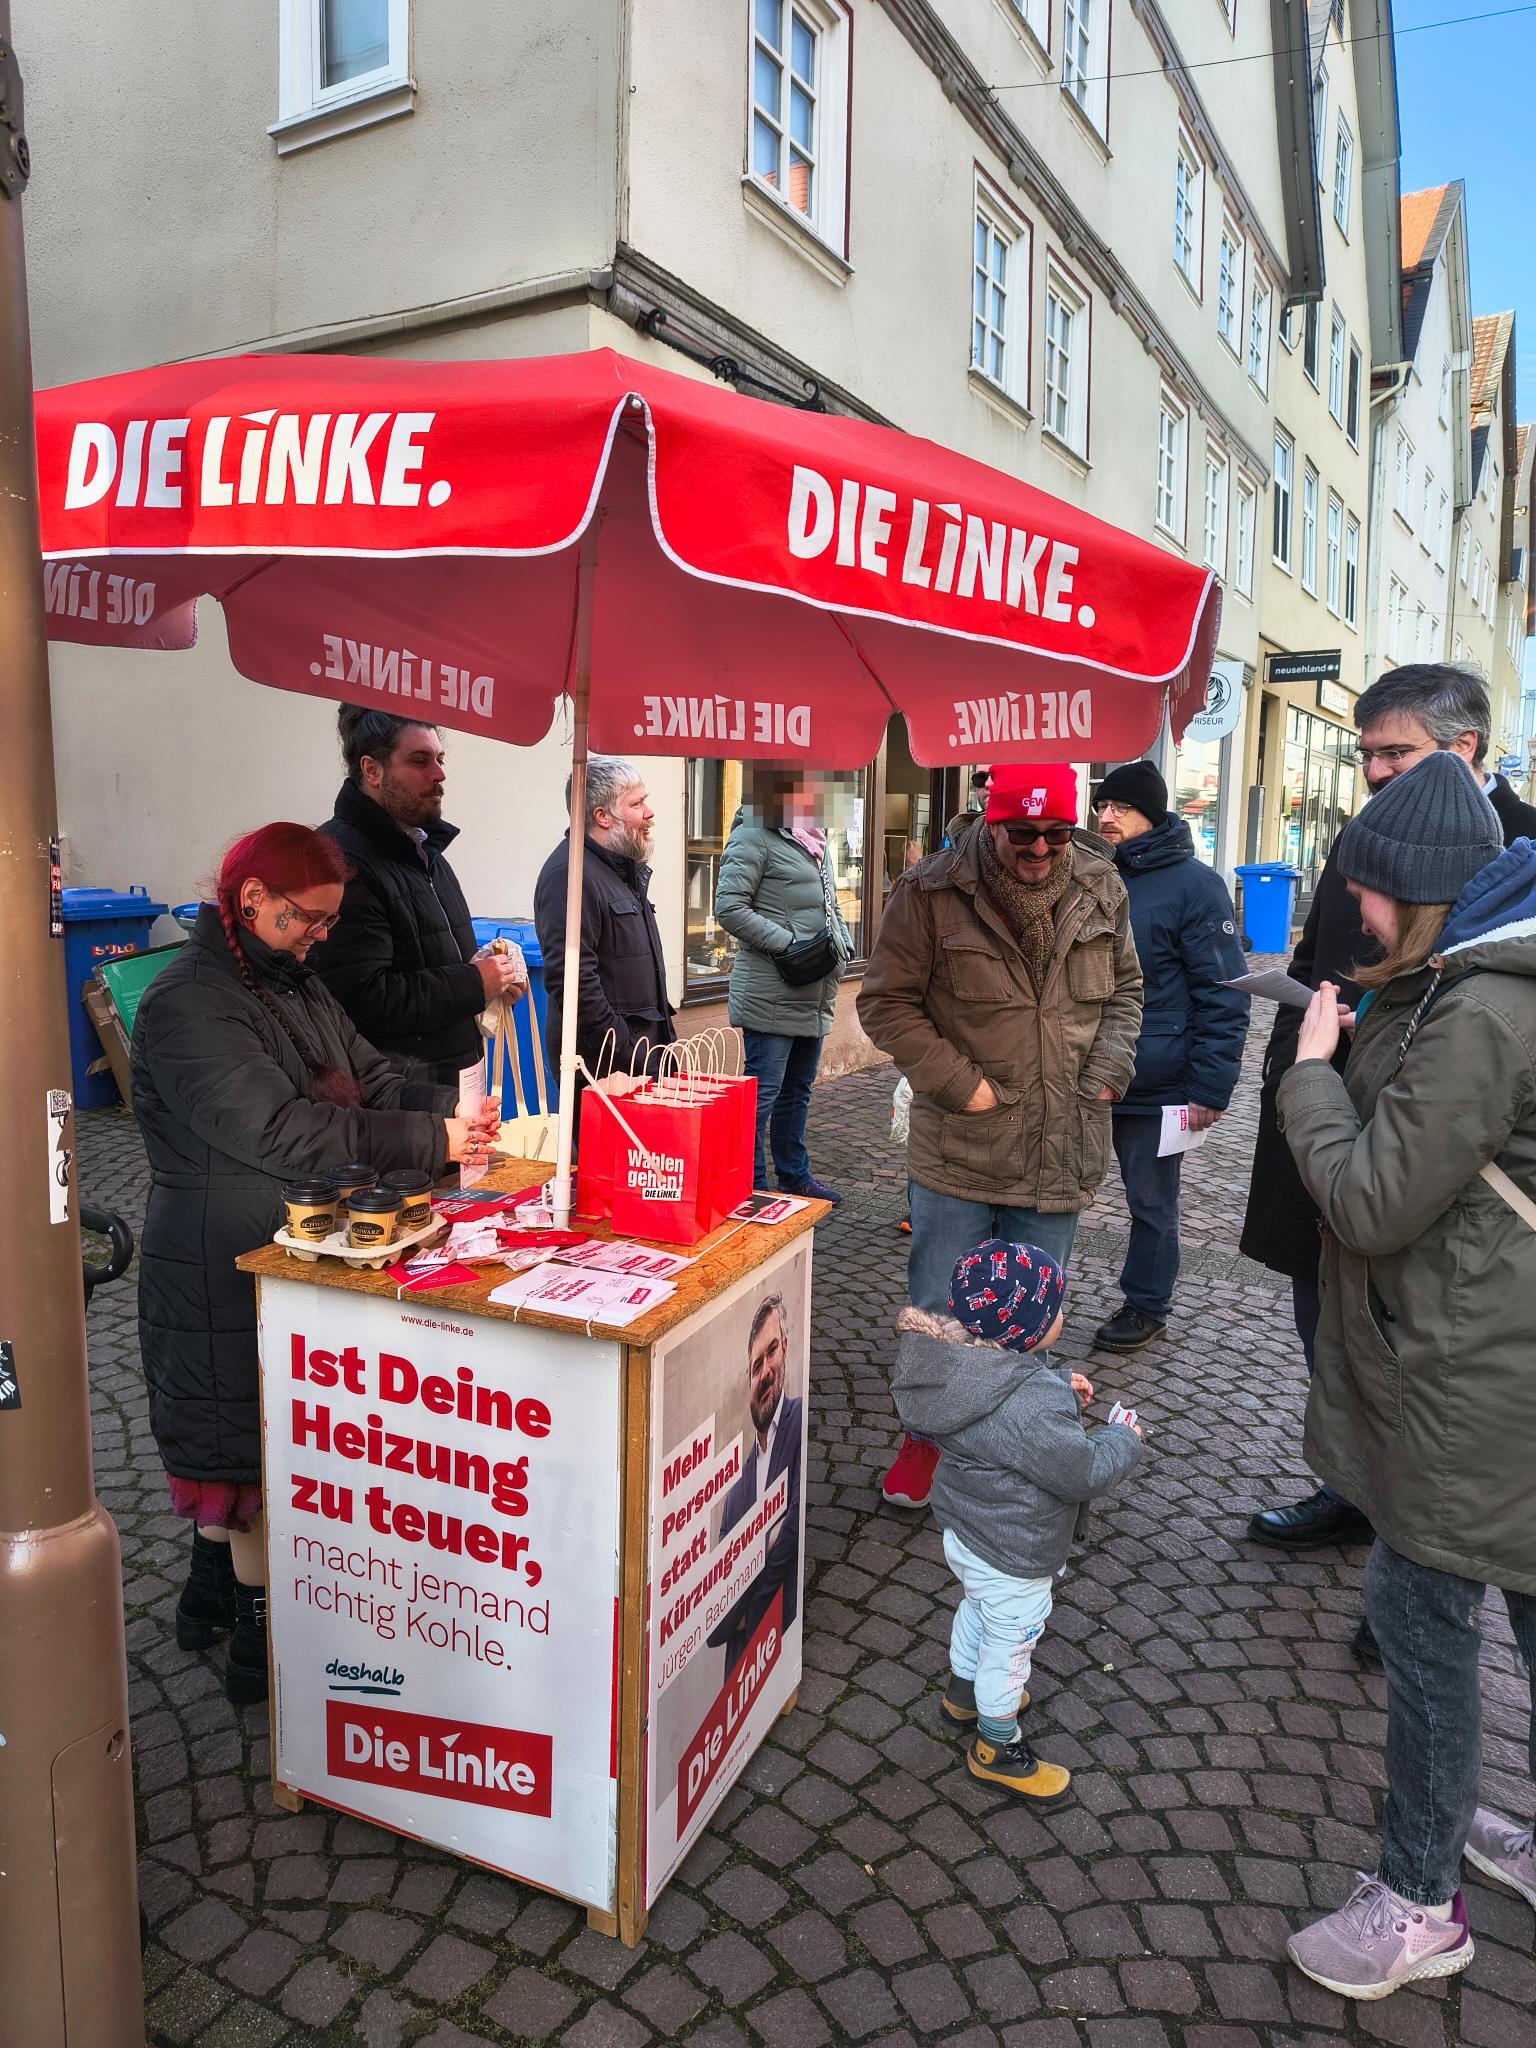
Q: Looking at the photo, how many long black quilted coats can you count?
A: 1